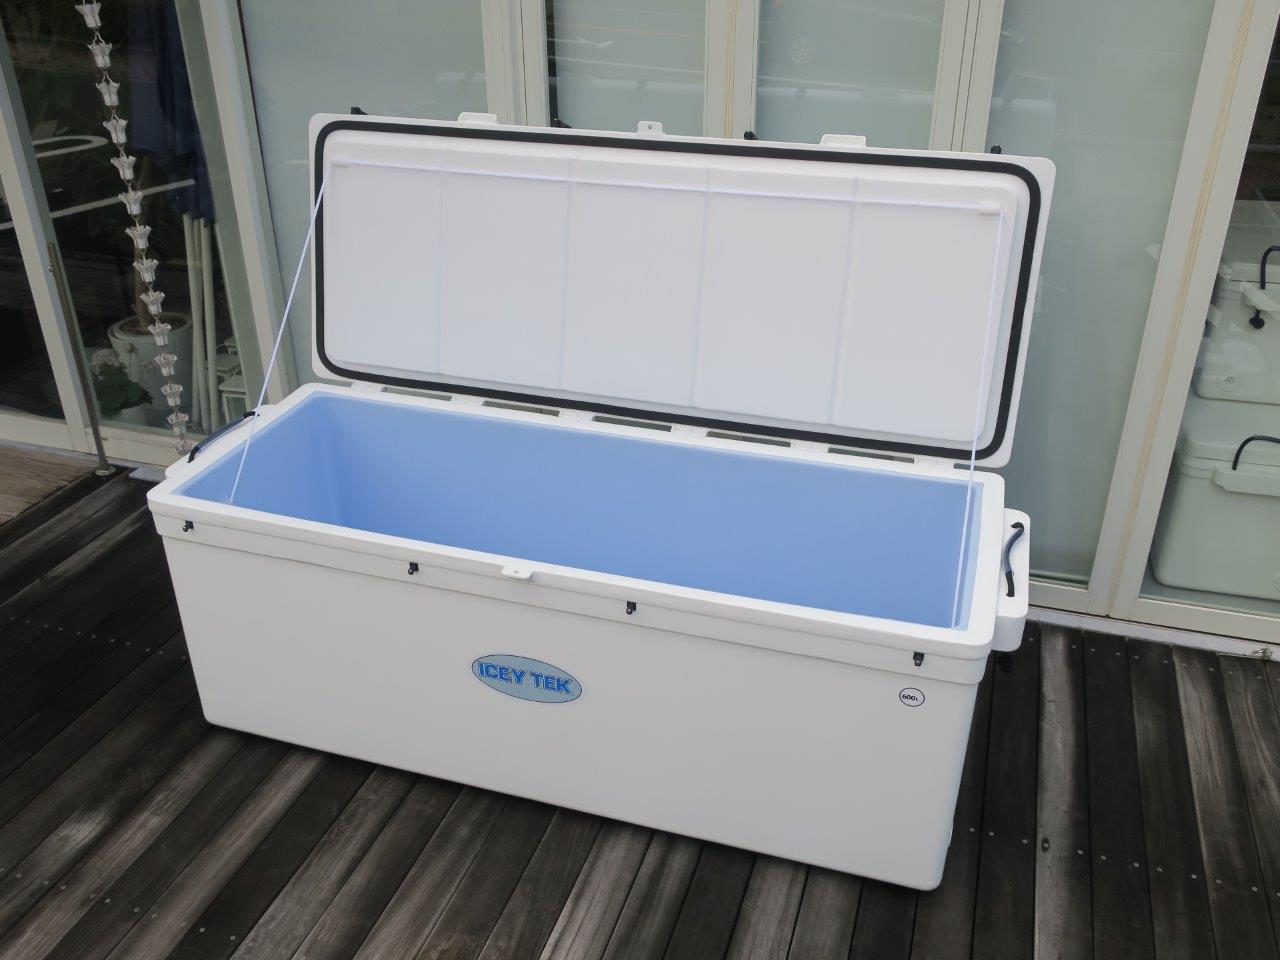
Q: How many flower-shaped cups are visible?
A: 14